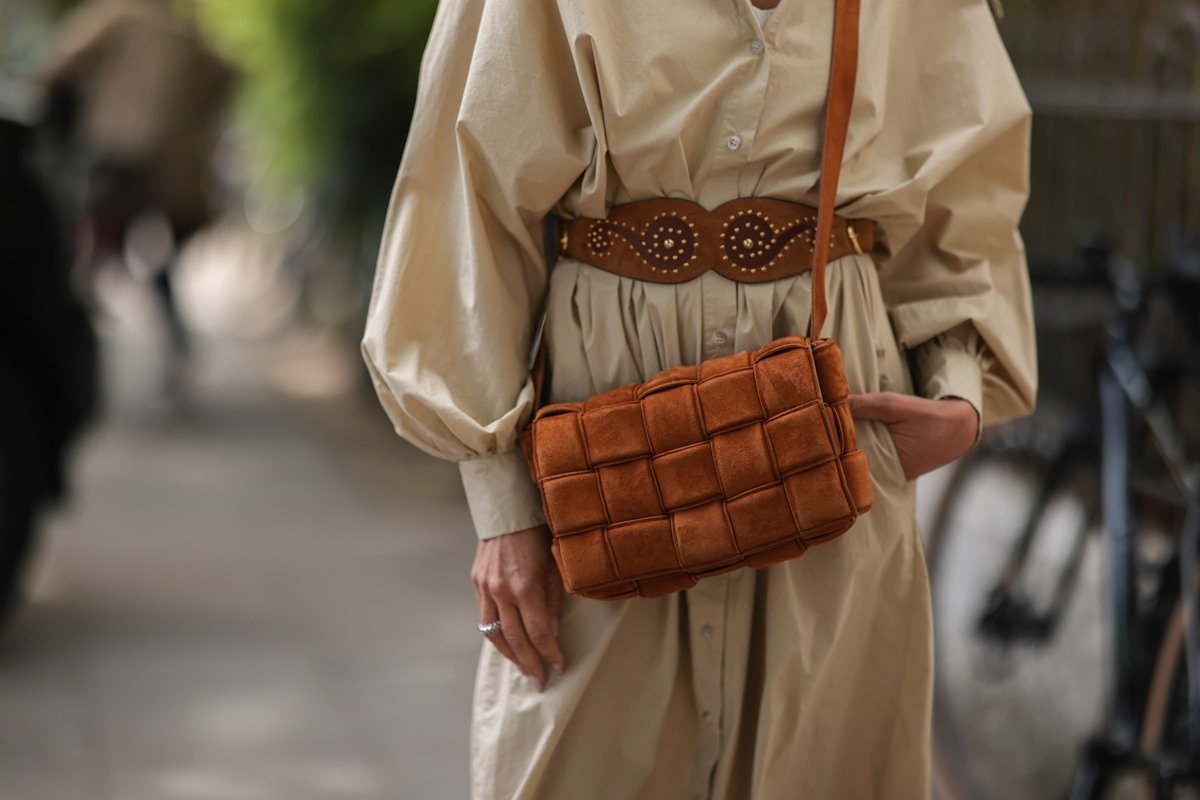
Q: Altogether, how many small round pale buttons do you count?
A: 5